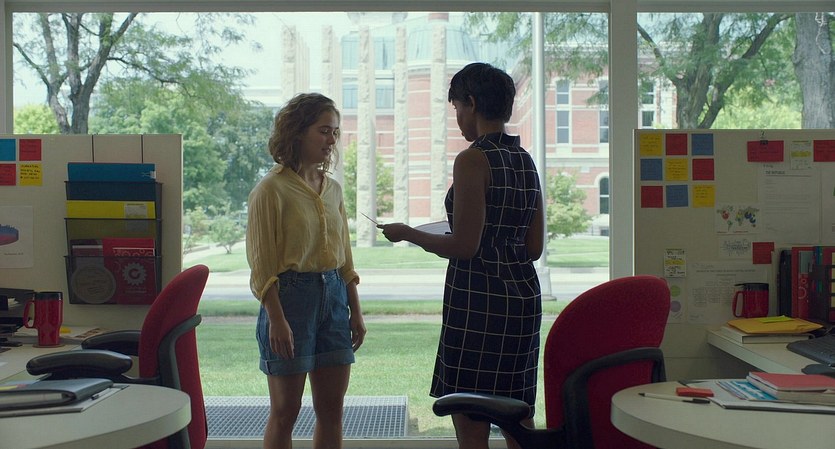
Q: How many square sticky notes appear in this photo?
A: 14